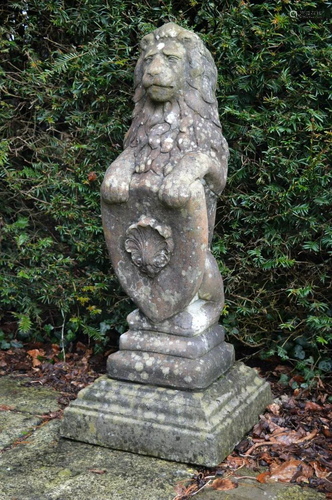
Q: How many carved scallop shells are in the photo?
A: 1